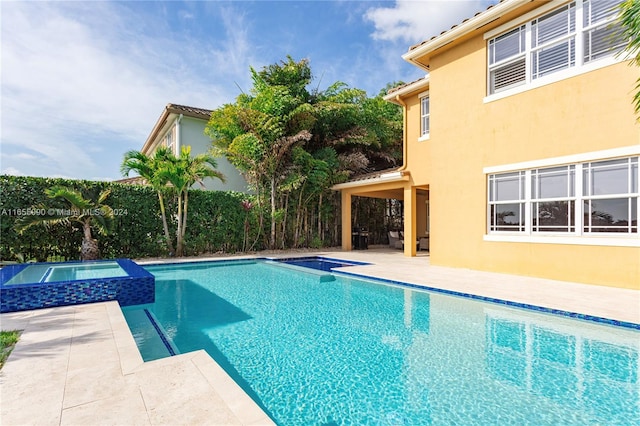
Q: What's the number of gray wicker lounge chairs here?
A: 2